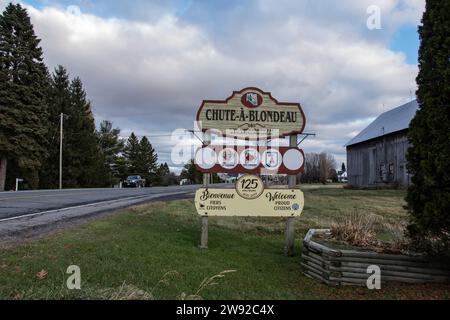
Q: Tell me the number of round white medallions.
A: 5